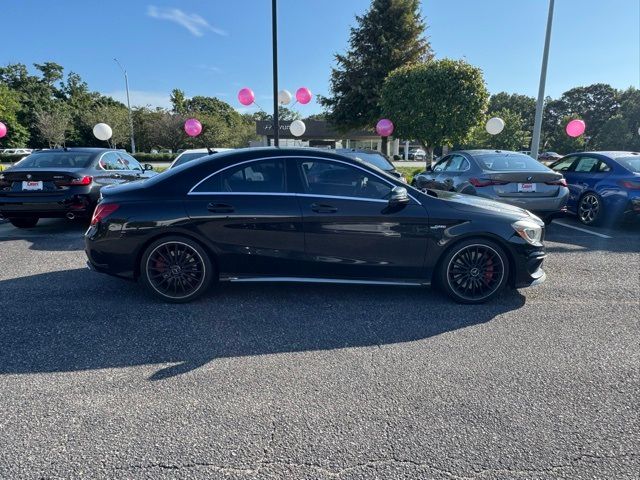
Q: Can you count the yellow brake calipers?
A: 0